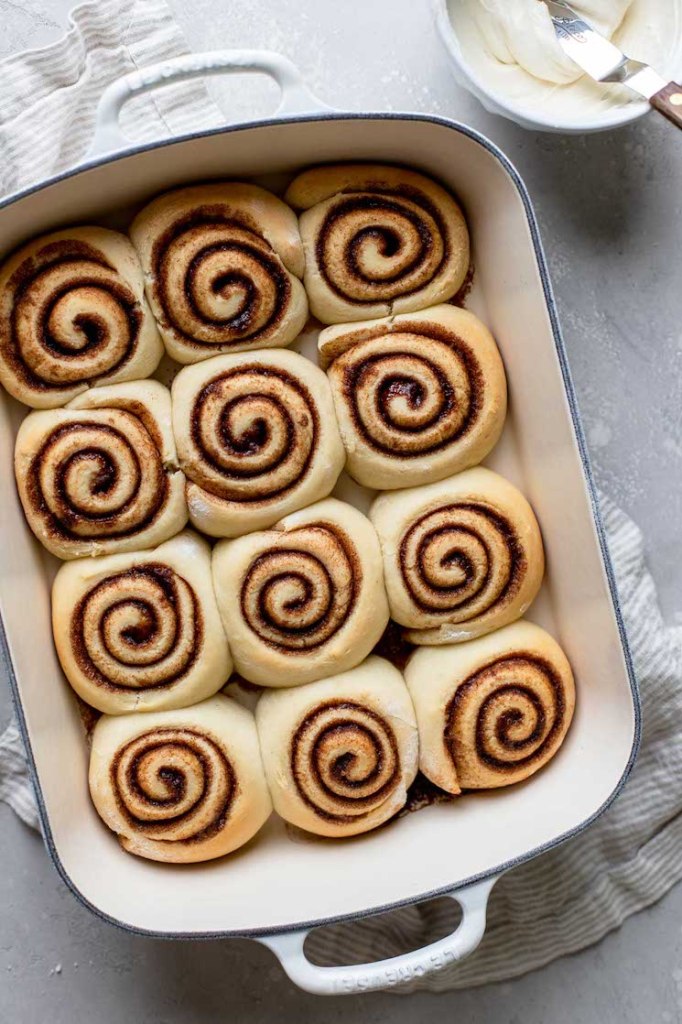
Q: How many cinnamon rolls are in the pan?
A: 12